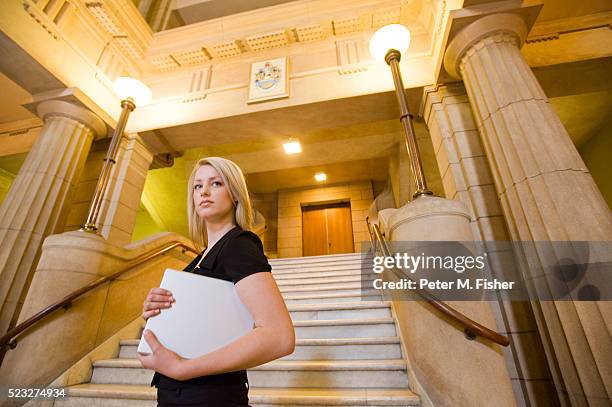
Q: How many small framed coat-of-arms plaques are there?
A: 1